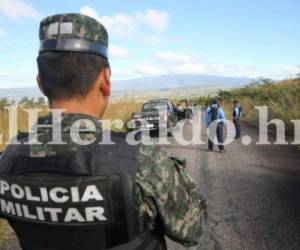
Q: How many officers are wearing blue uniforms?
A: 2